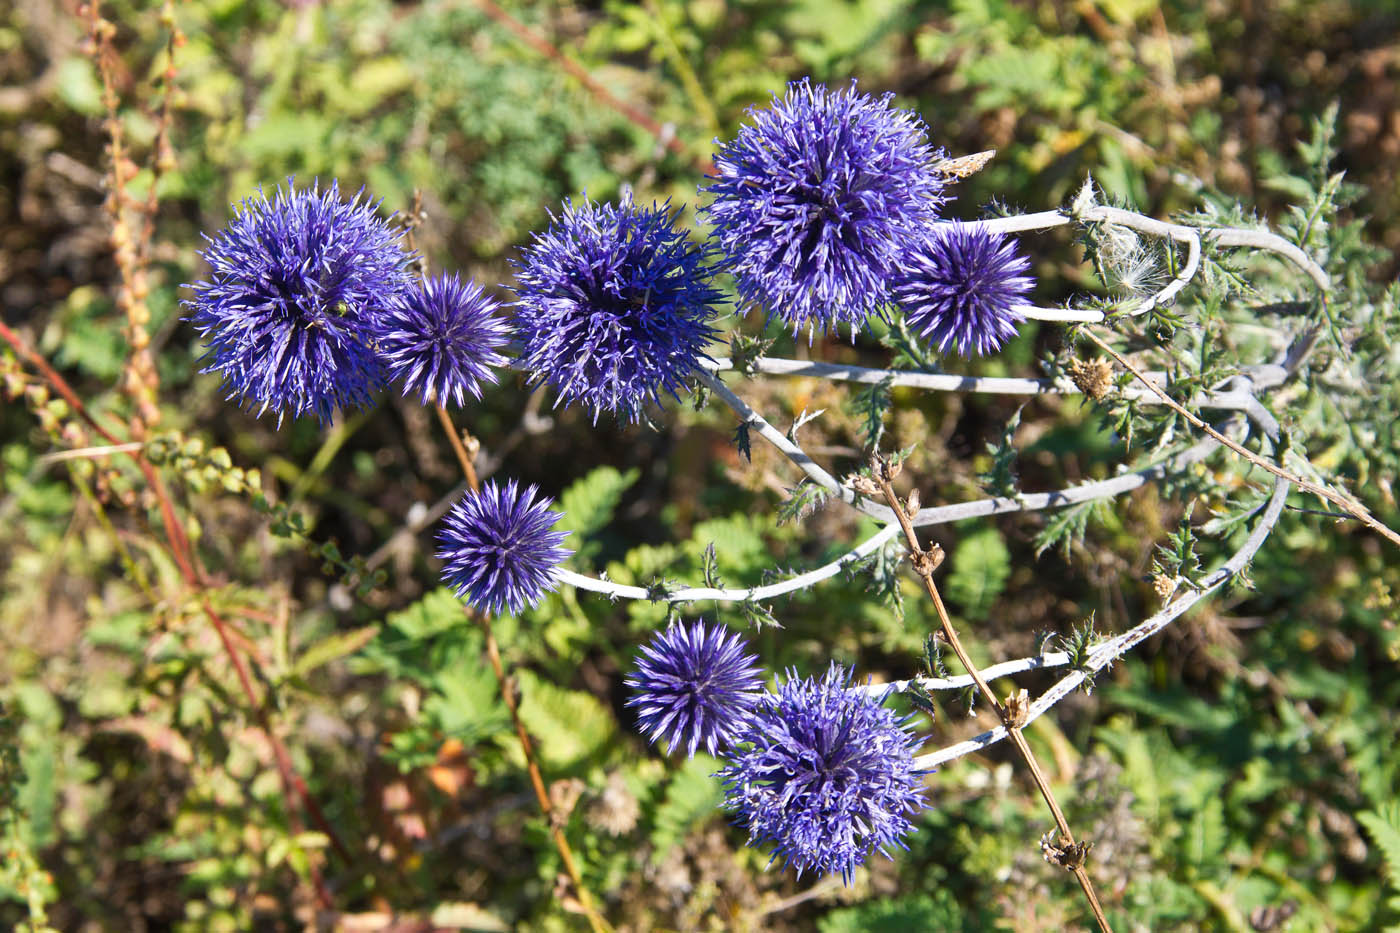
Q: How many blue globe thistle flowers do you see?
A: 8